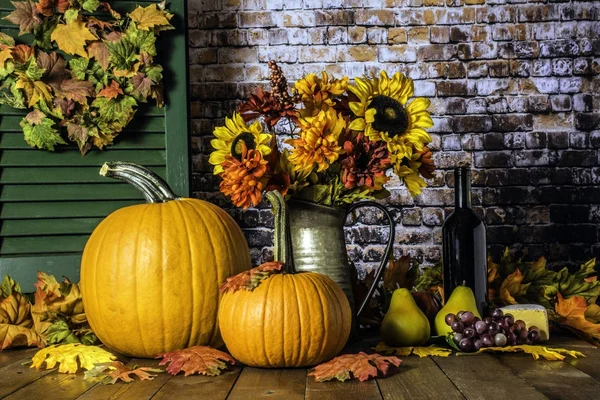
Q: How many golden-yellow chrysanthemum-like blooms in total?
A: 2